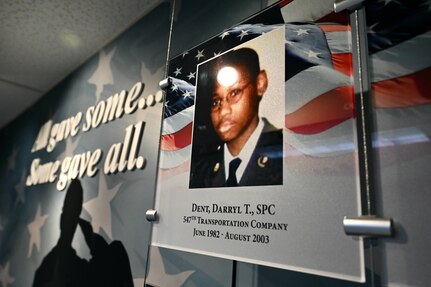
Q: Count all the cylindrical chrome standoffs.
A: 4